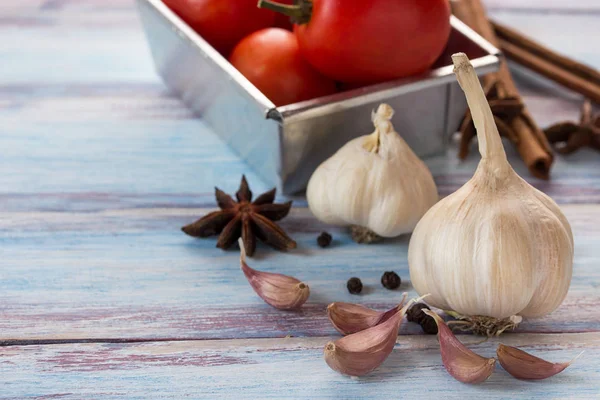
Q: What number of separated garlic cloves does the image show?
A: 5